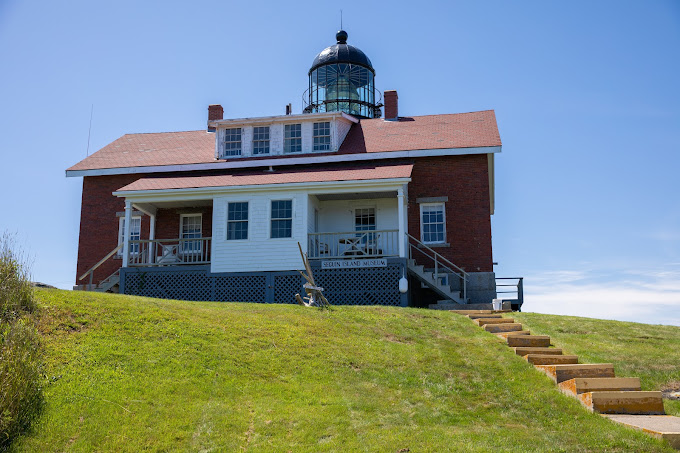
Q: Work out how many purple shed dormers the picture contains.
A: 0